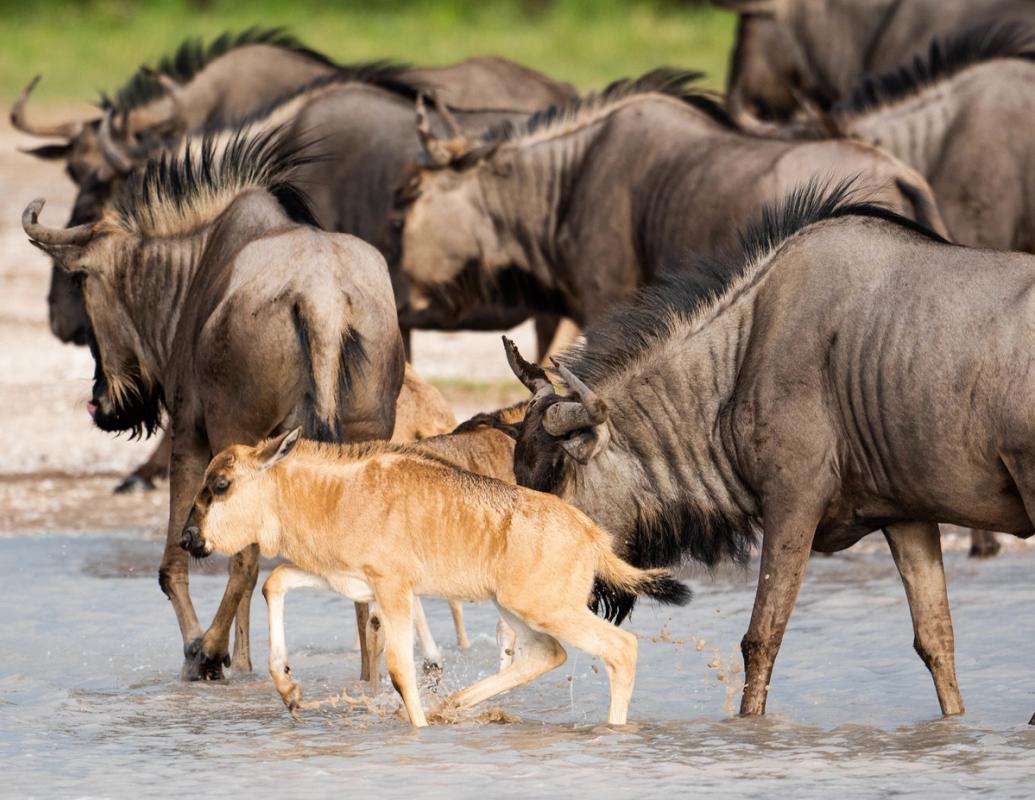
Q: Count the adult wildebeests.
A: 7